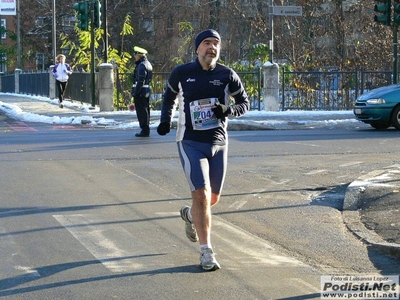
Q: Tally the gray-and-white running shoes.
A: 2